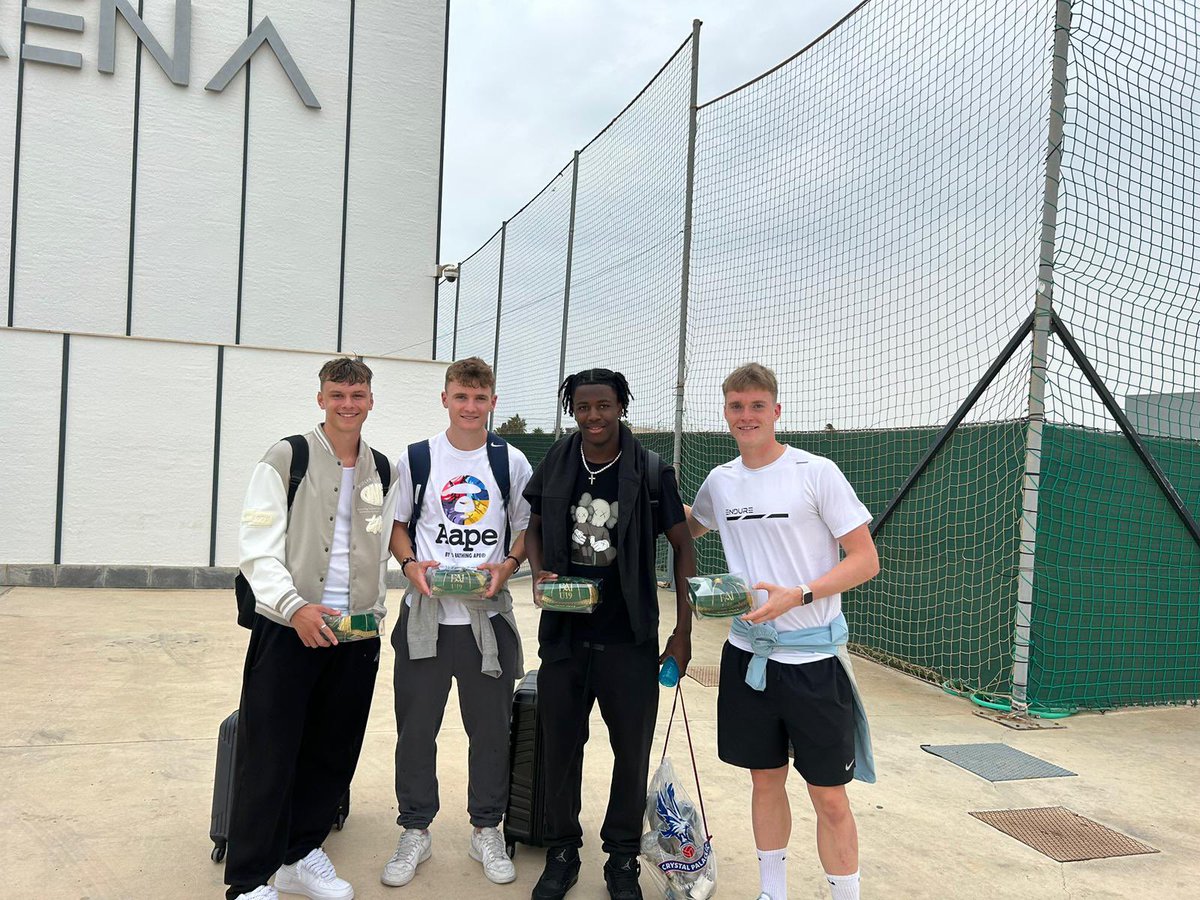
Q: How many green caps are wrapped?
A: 4